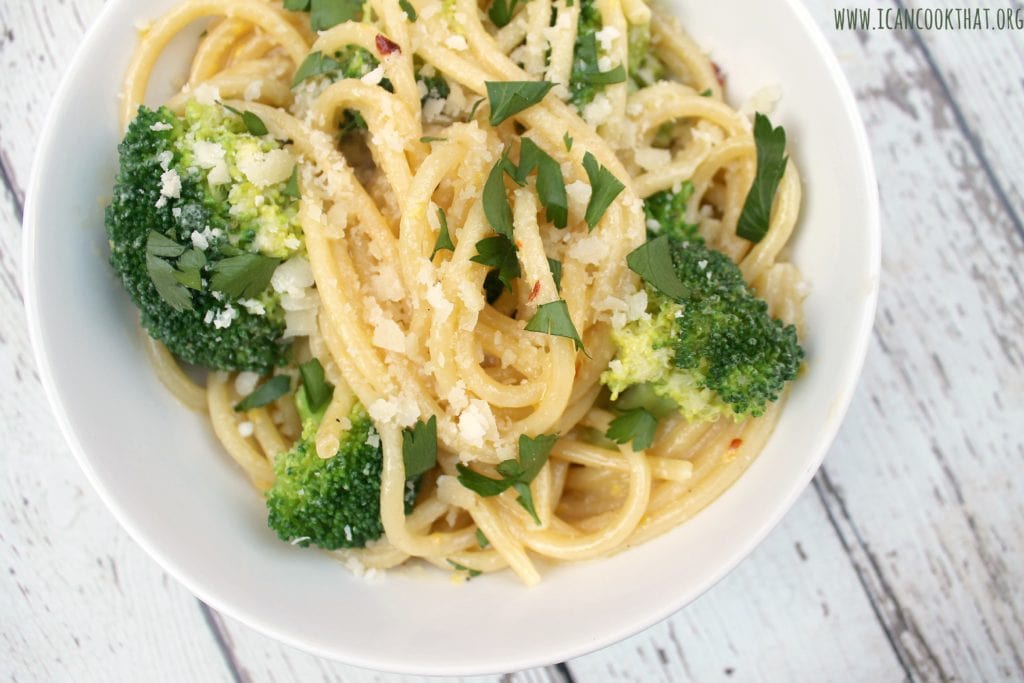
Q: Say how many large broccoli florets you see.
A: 3